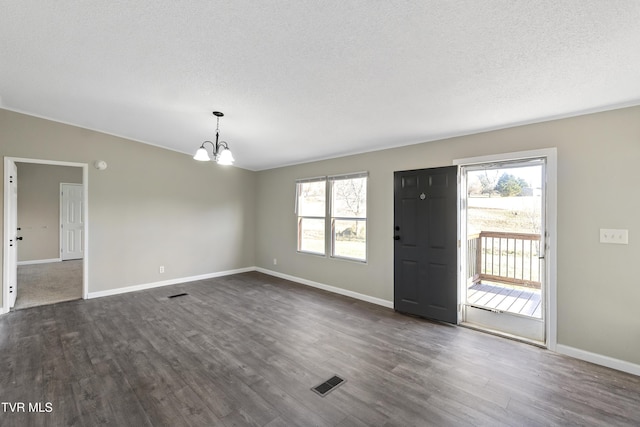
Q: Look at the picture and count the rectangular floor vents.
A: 2